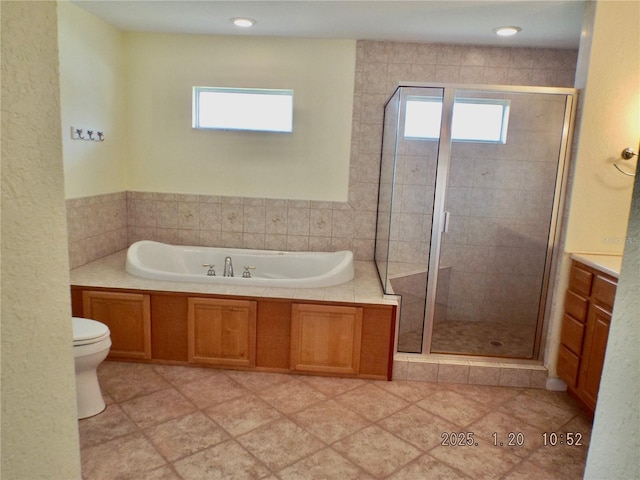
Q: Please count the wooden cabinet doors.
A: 4